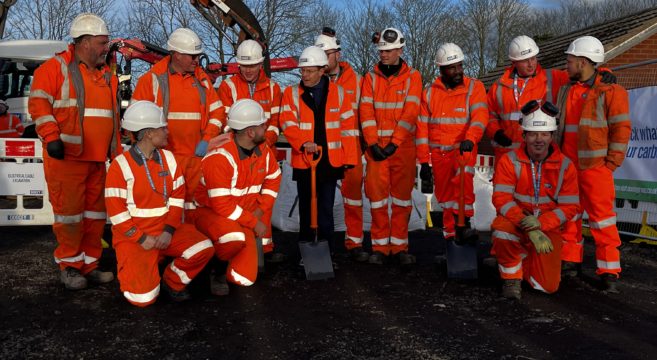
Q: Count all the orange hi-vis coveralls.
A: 11